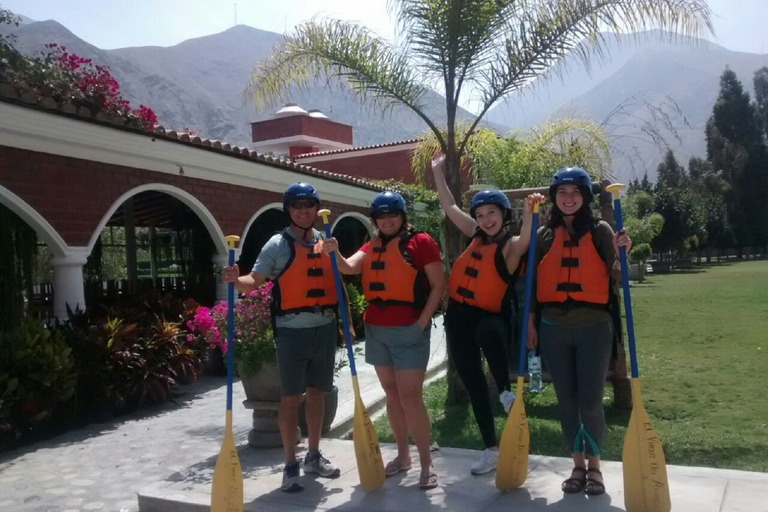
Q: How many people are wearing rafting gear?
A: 4